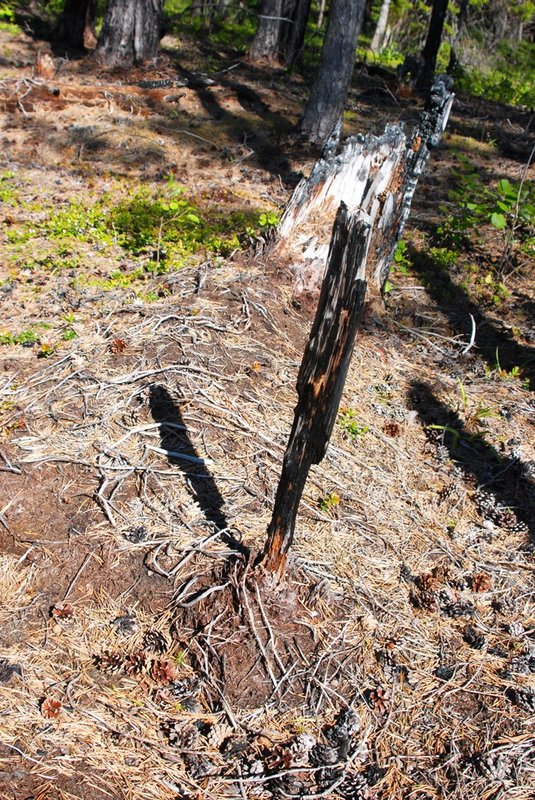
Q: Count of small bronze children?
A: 0